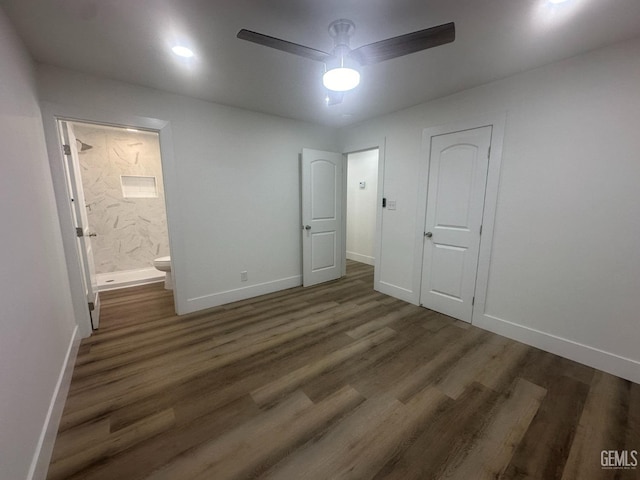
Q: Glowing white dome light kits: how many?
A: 1